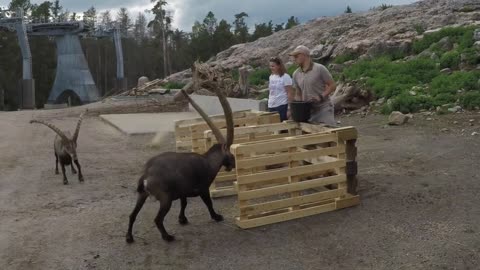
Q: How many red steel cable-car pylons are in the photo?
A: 0